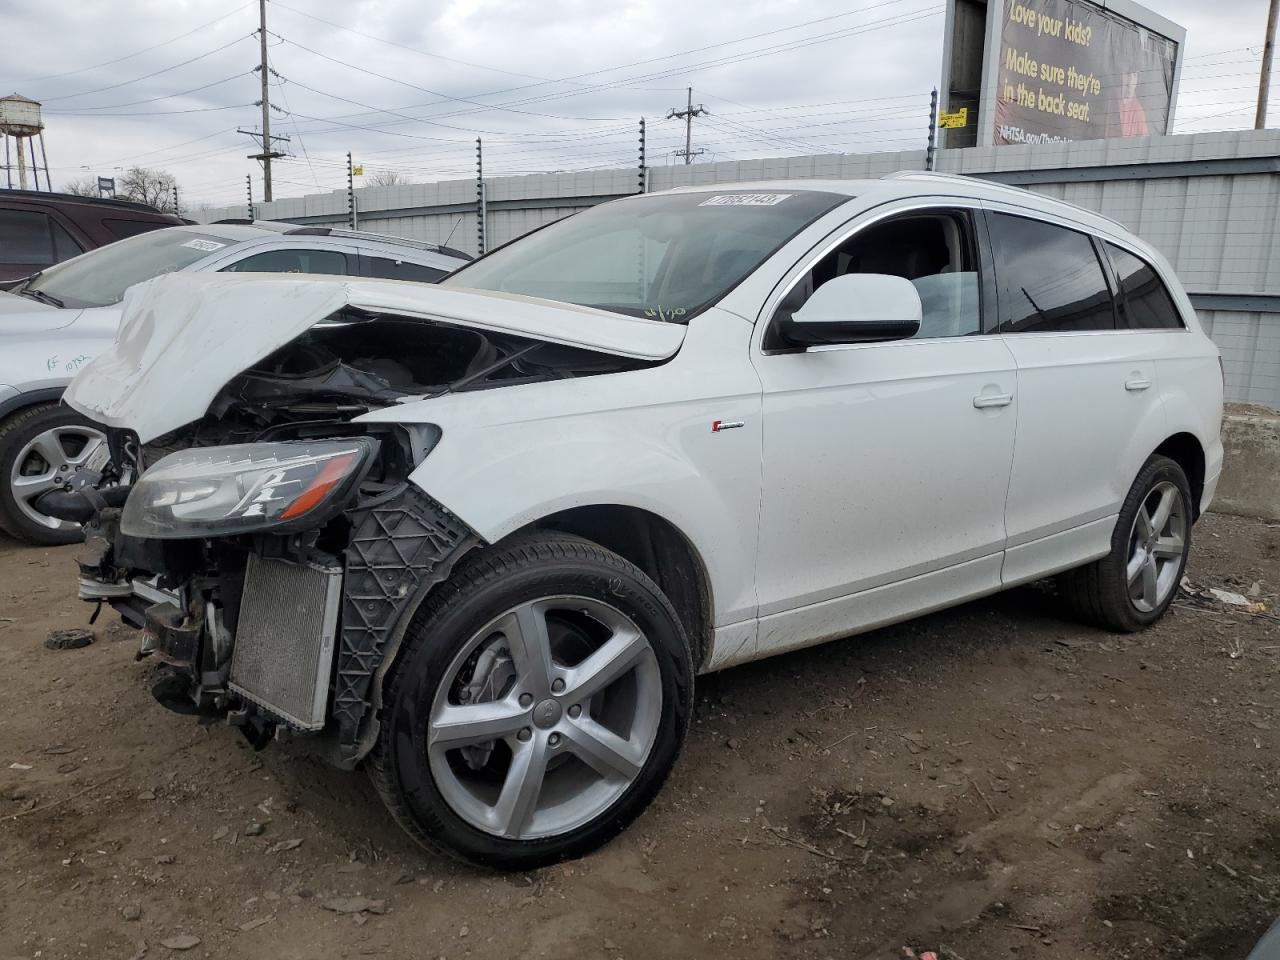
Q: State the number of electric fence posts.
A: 6